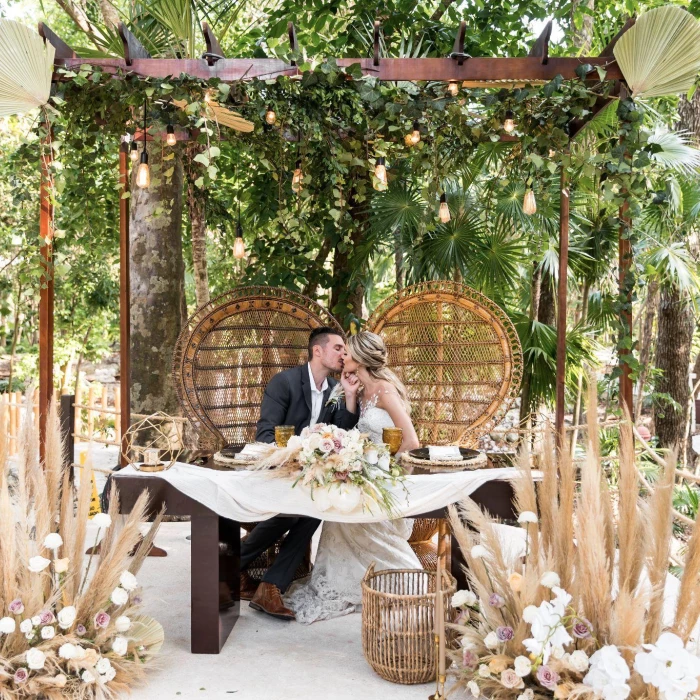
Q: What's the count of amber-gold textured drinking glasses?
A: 2